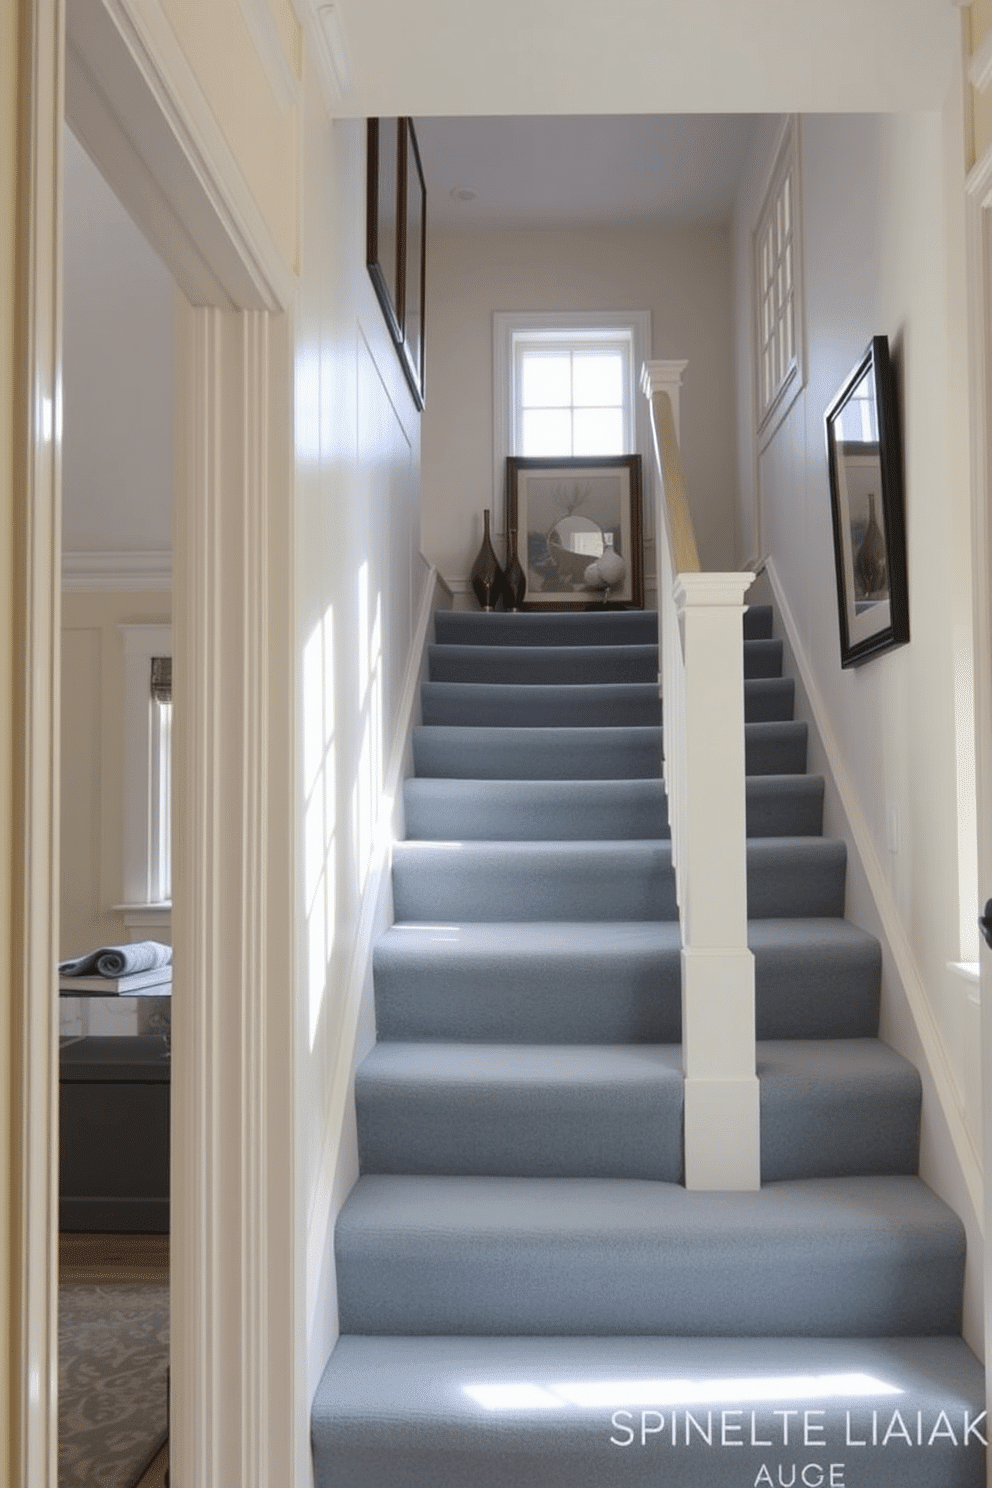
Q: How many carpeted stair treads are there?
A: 10